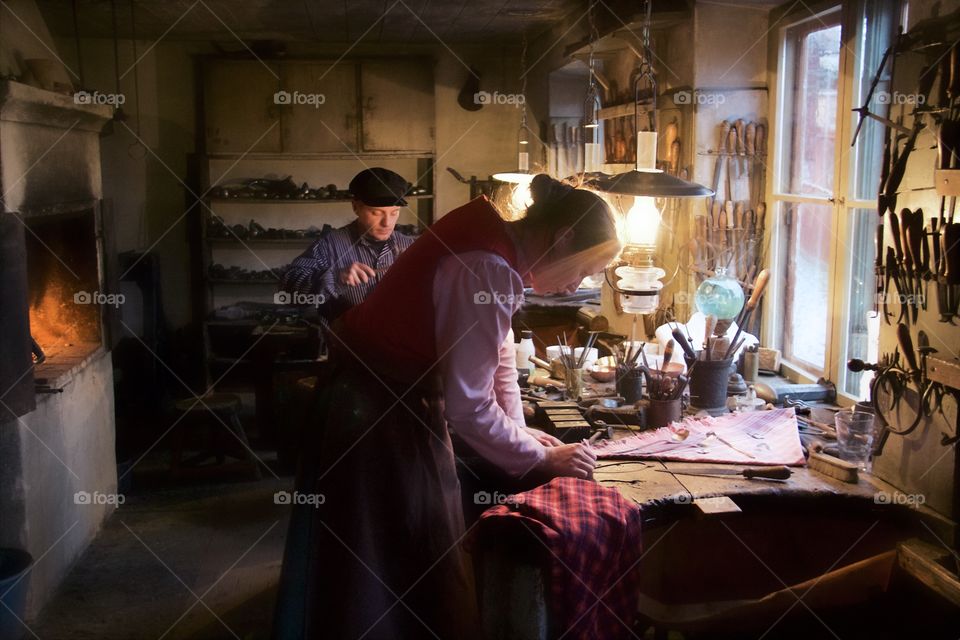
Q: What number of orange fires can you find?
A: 1